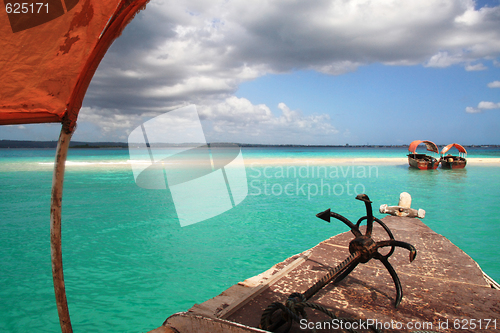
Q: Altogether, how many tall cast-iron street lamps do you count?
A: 0